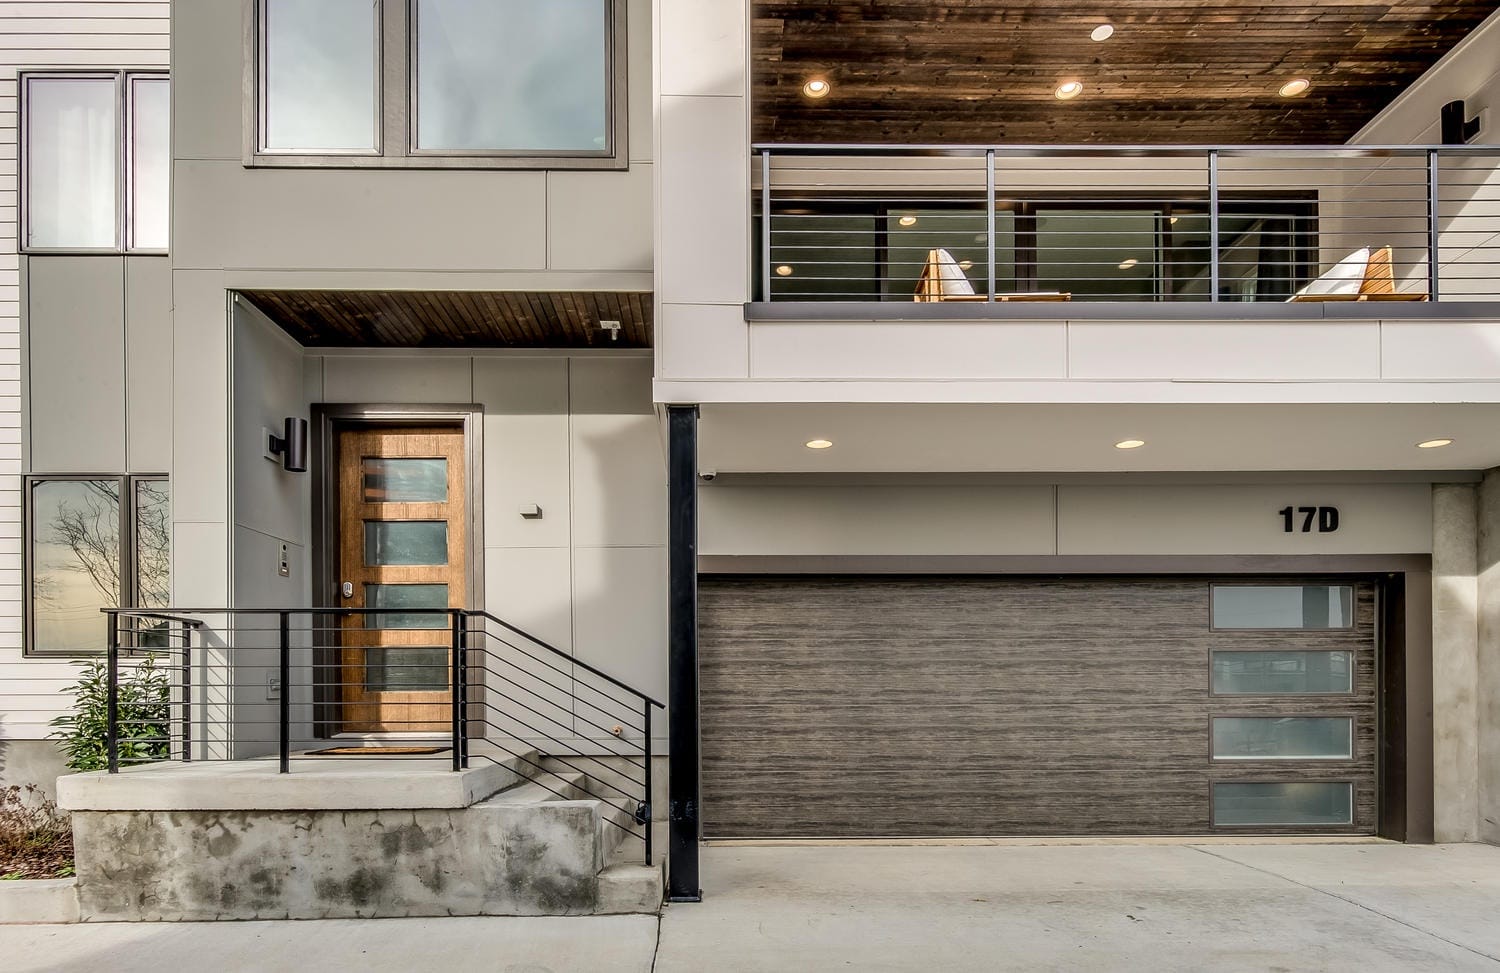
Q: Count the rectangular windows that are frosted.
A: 8